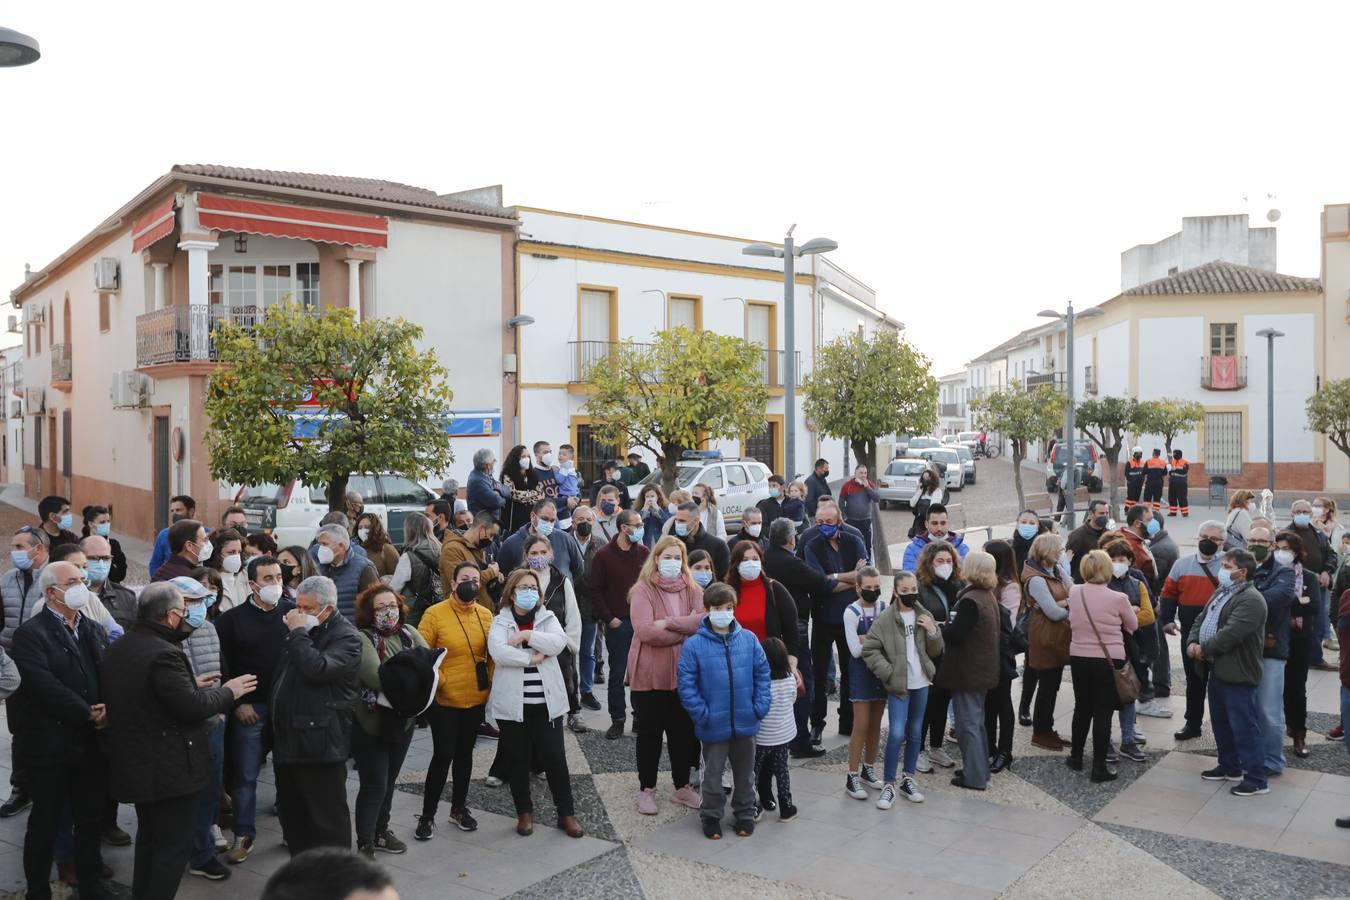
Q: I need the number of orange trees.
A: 7